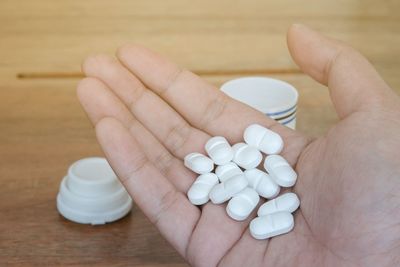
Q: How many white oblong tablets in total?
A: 12